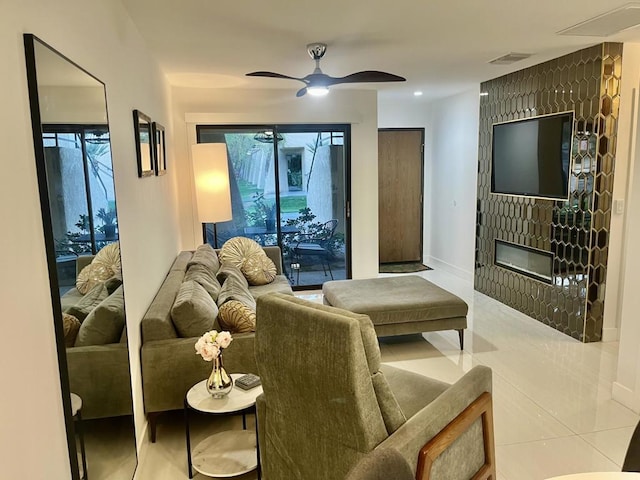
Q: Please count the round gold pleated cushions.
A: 3